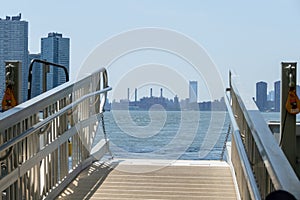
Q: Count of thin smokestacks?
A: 4